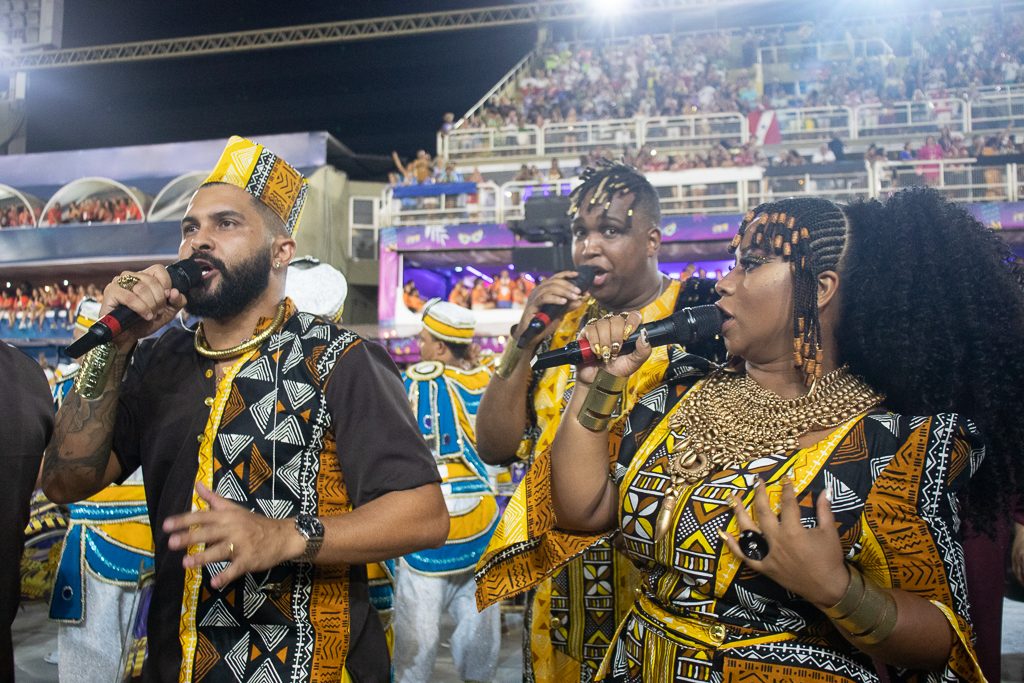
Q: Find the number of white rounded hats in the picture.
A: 3